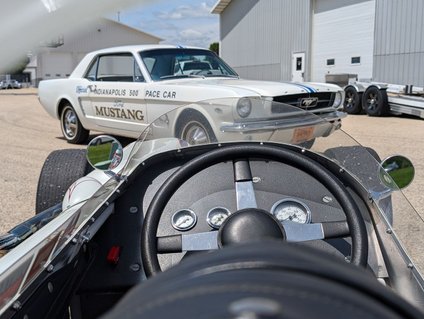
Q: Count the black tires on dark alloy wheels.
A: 2